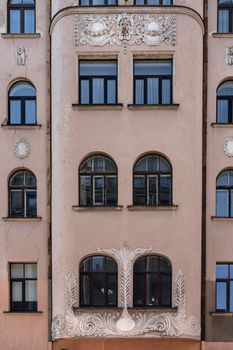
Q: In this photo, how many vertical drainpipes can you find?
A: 2